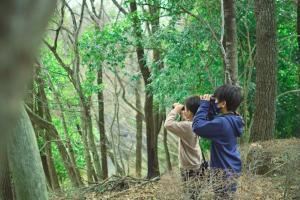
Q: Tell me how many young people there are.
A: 2